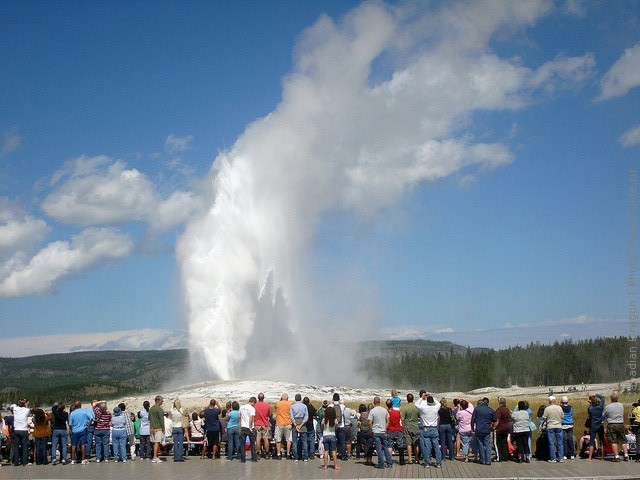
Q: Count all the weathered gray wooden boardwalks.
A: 1